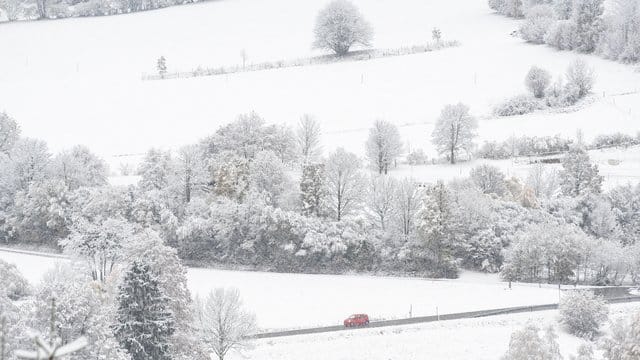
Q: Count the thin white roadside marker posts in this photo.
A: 2